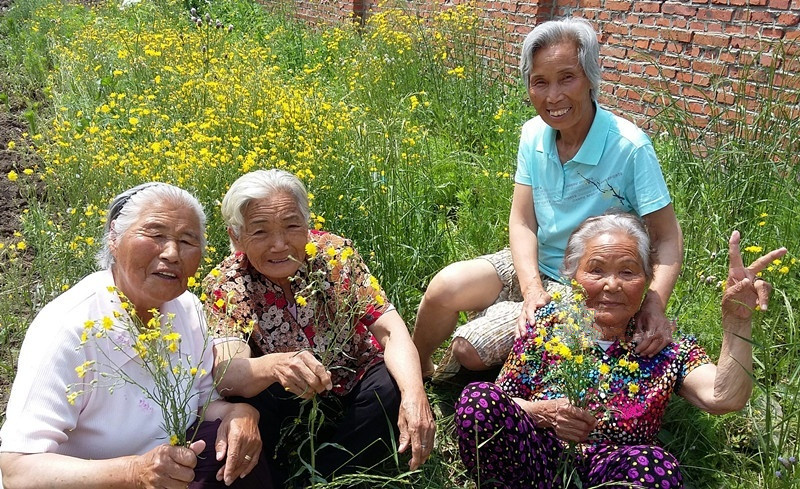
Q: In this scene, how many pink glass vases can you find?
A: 0